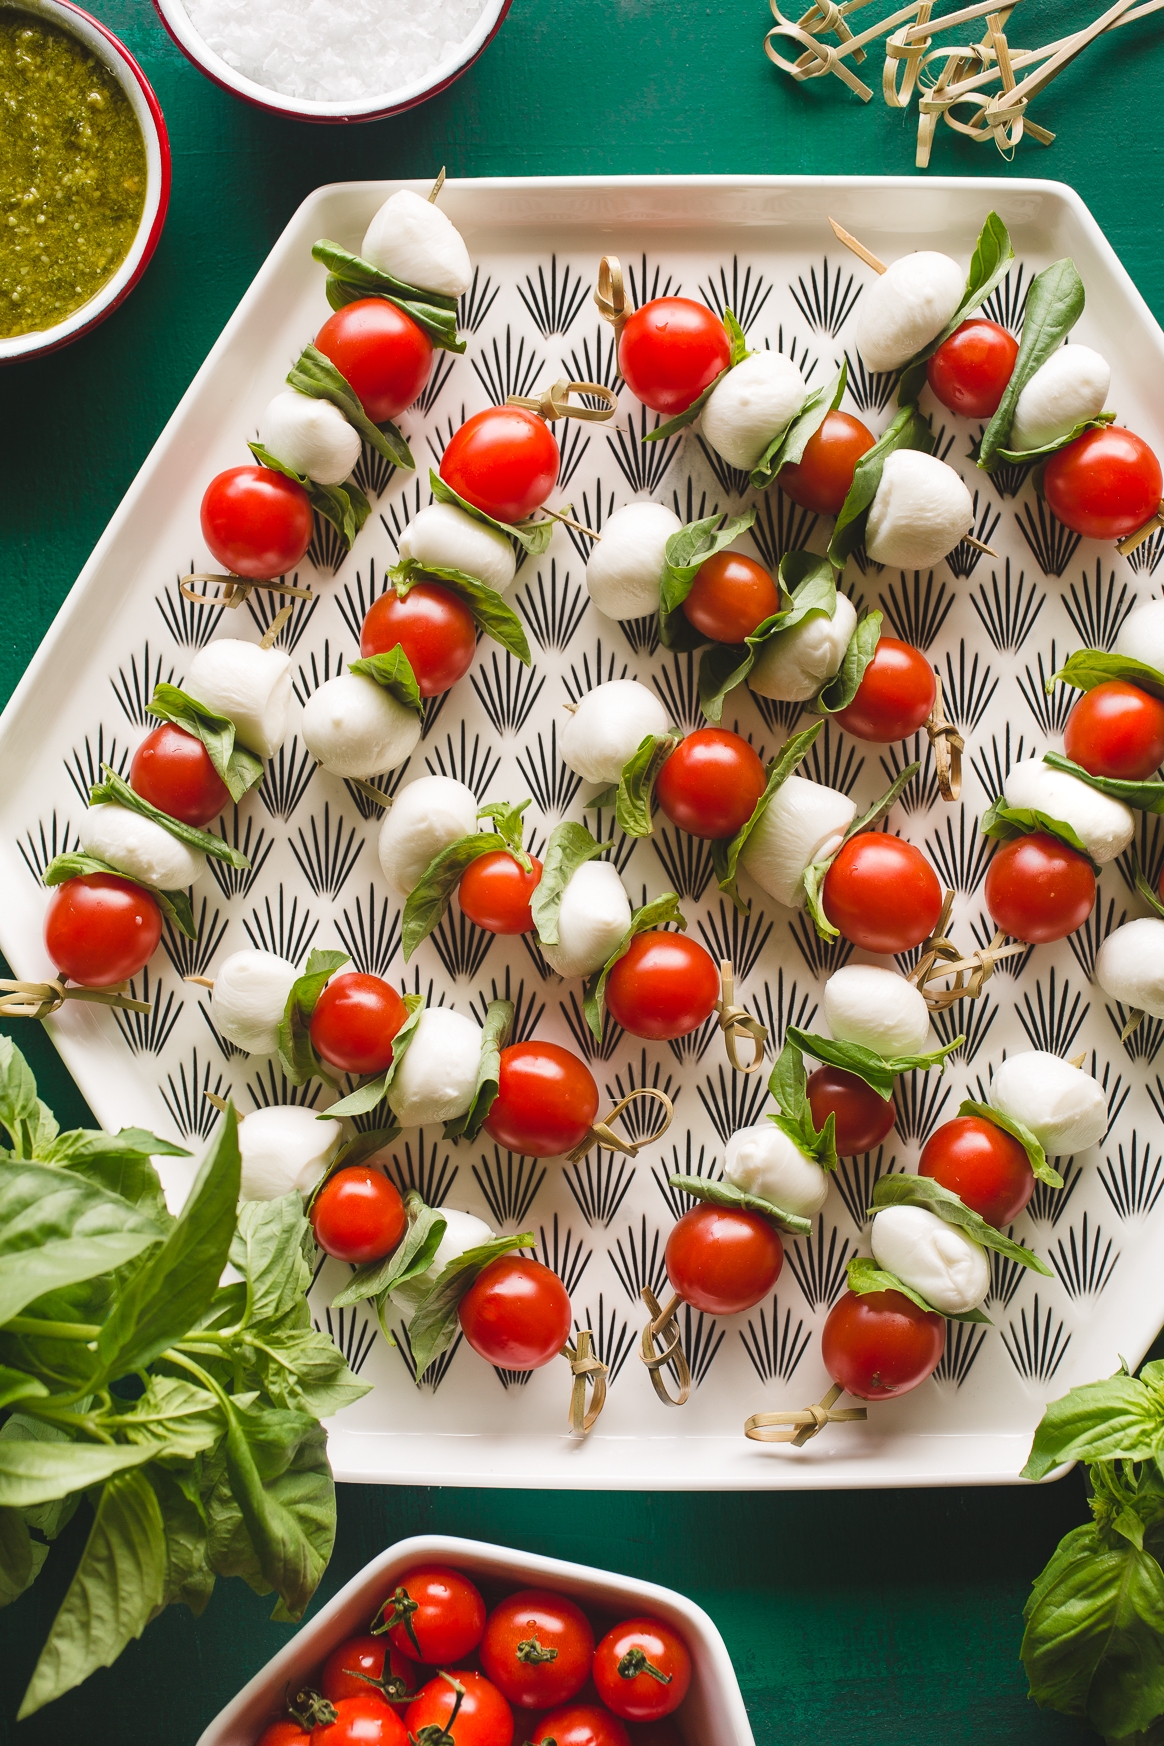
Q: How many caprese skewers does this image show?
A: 14